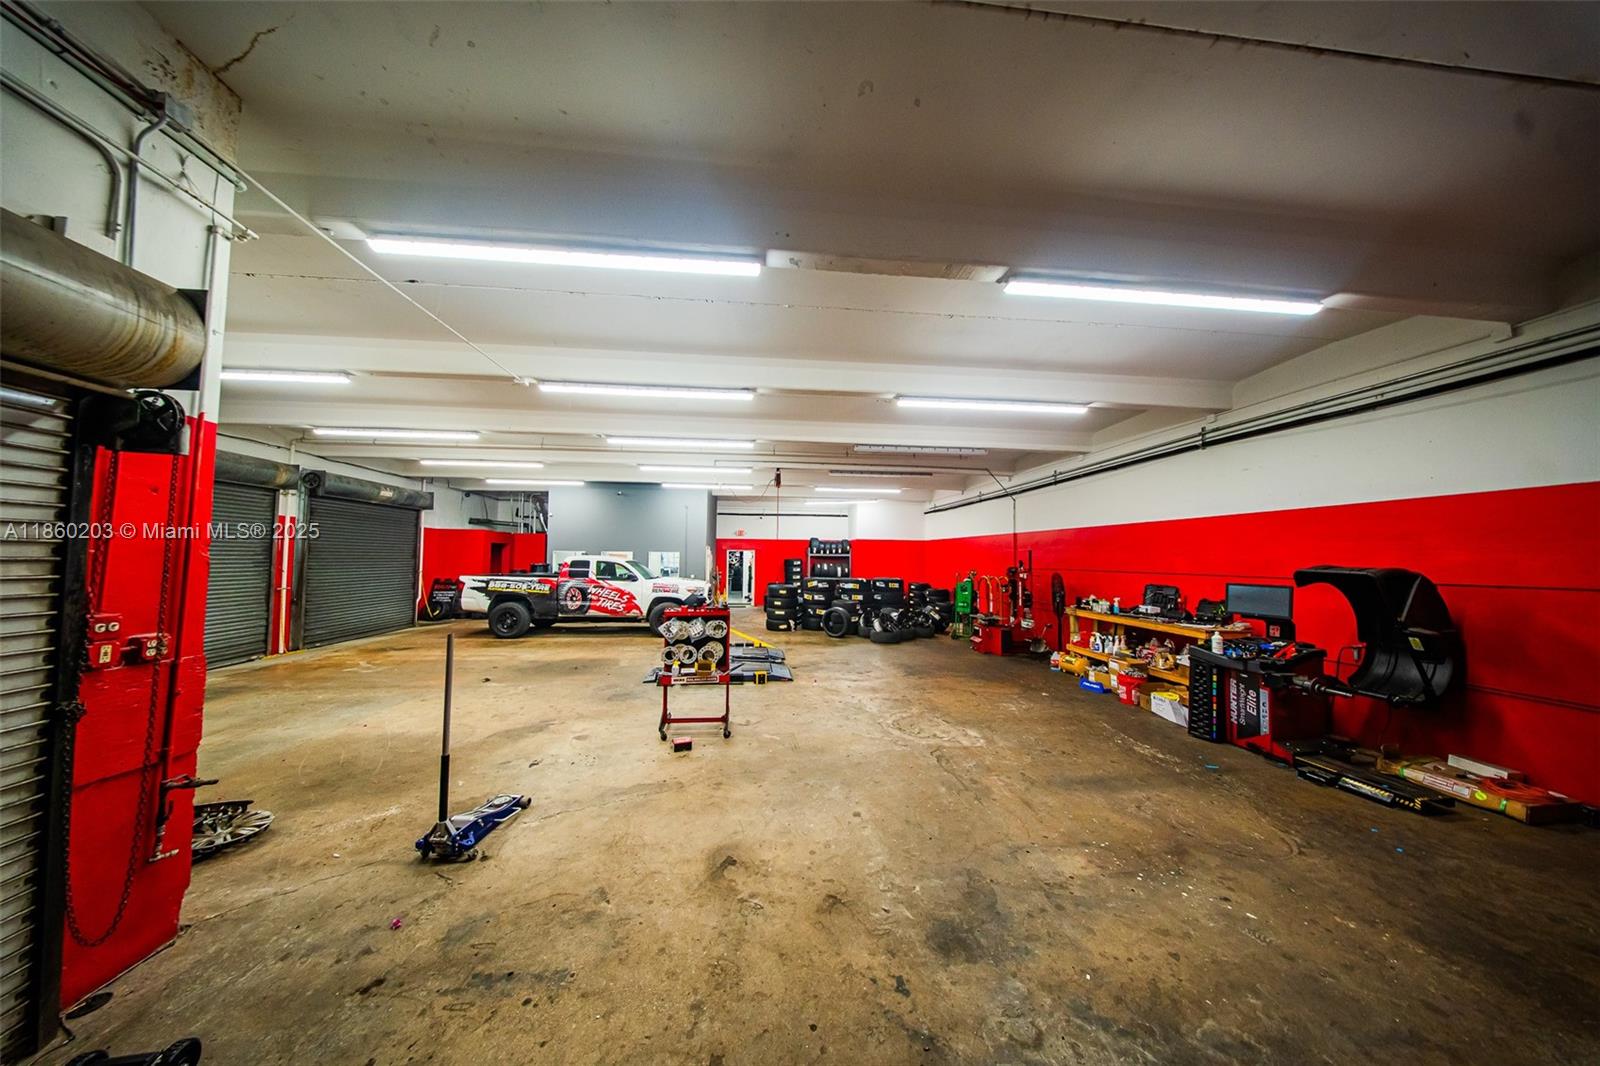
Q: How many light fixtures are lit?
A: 13